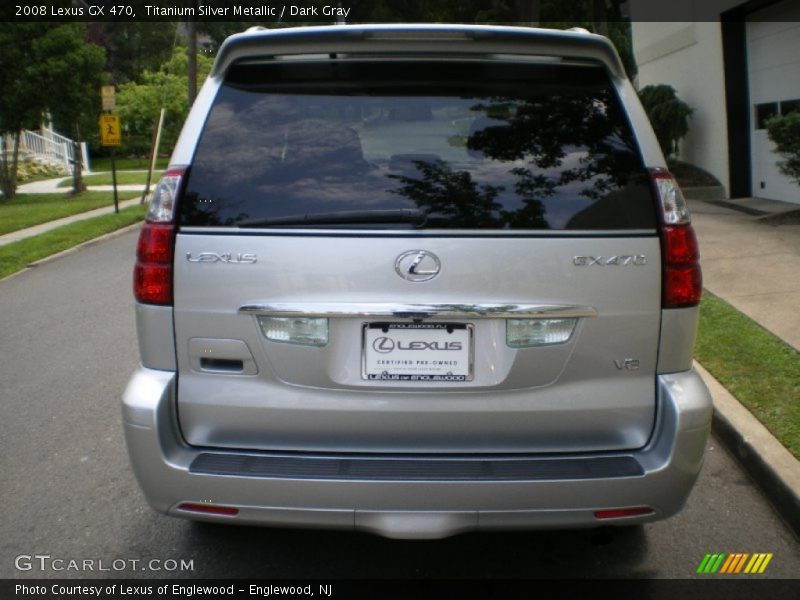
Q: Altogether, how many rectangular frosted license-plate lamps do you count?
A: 2